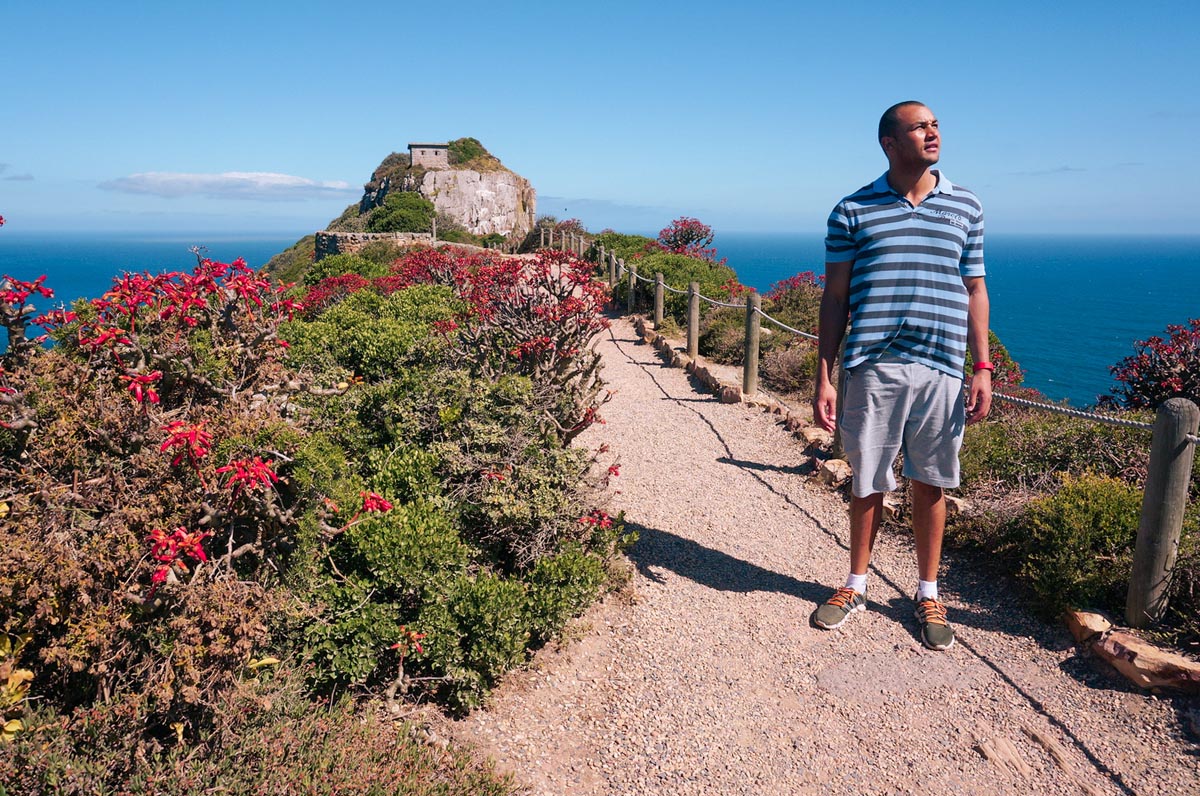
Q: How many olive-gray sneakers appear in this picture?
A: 2